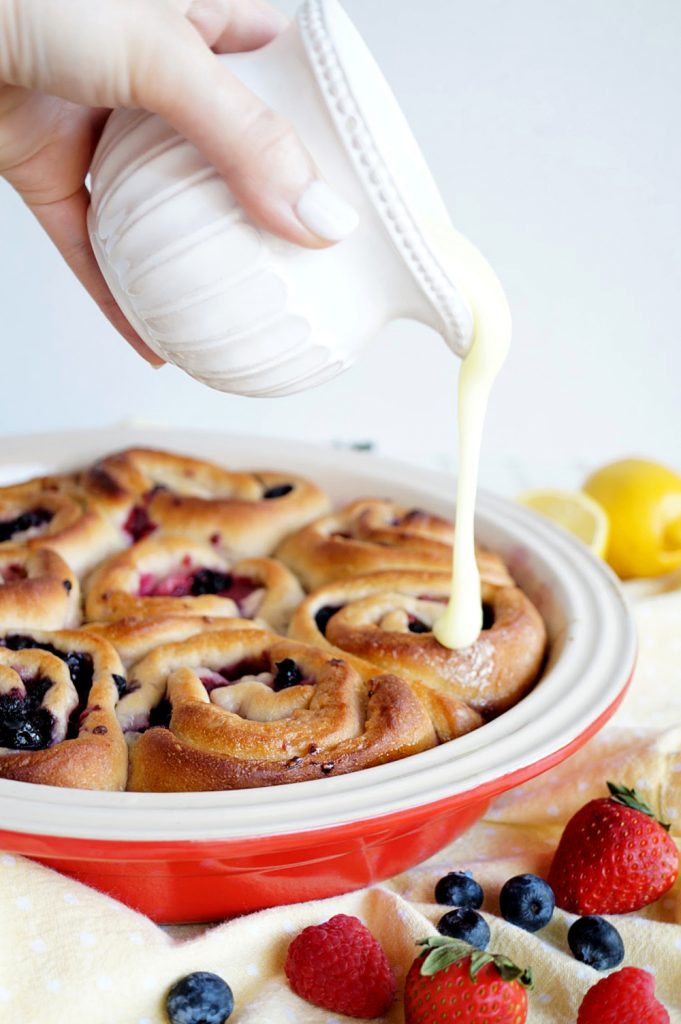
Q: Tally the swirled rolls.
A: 8